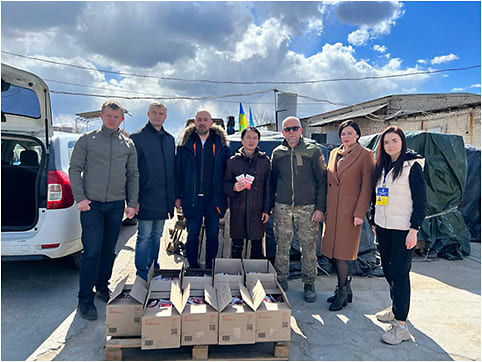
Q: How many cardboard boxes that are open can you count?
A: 9